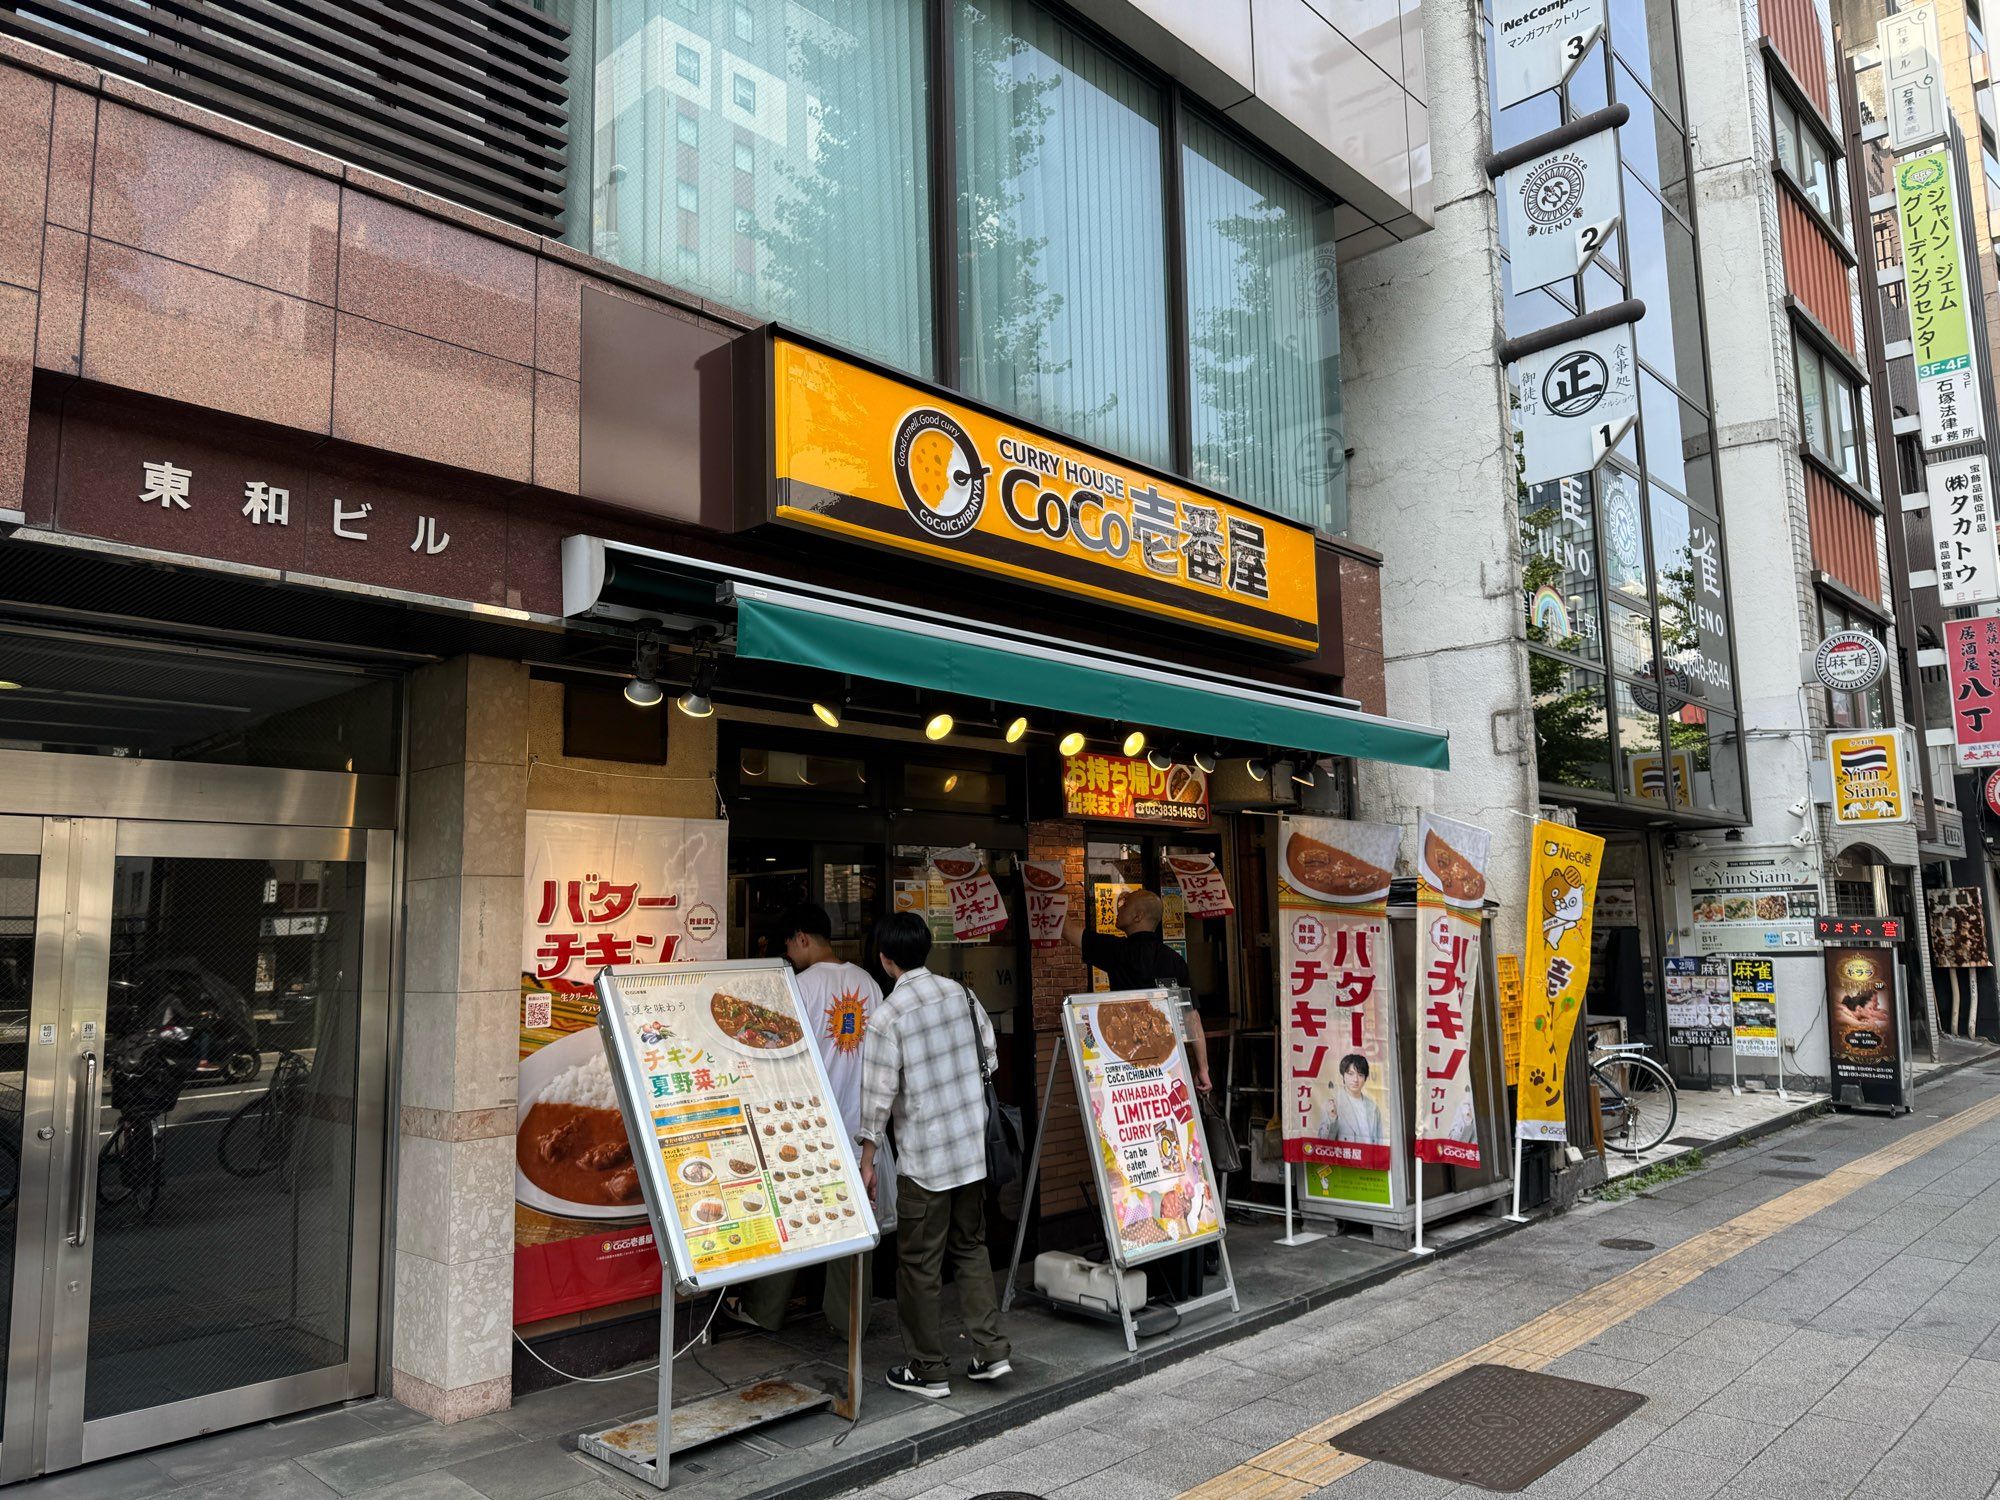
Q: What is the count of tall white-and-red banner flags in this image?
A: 2